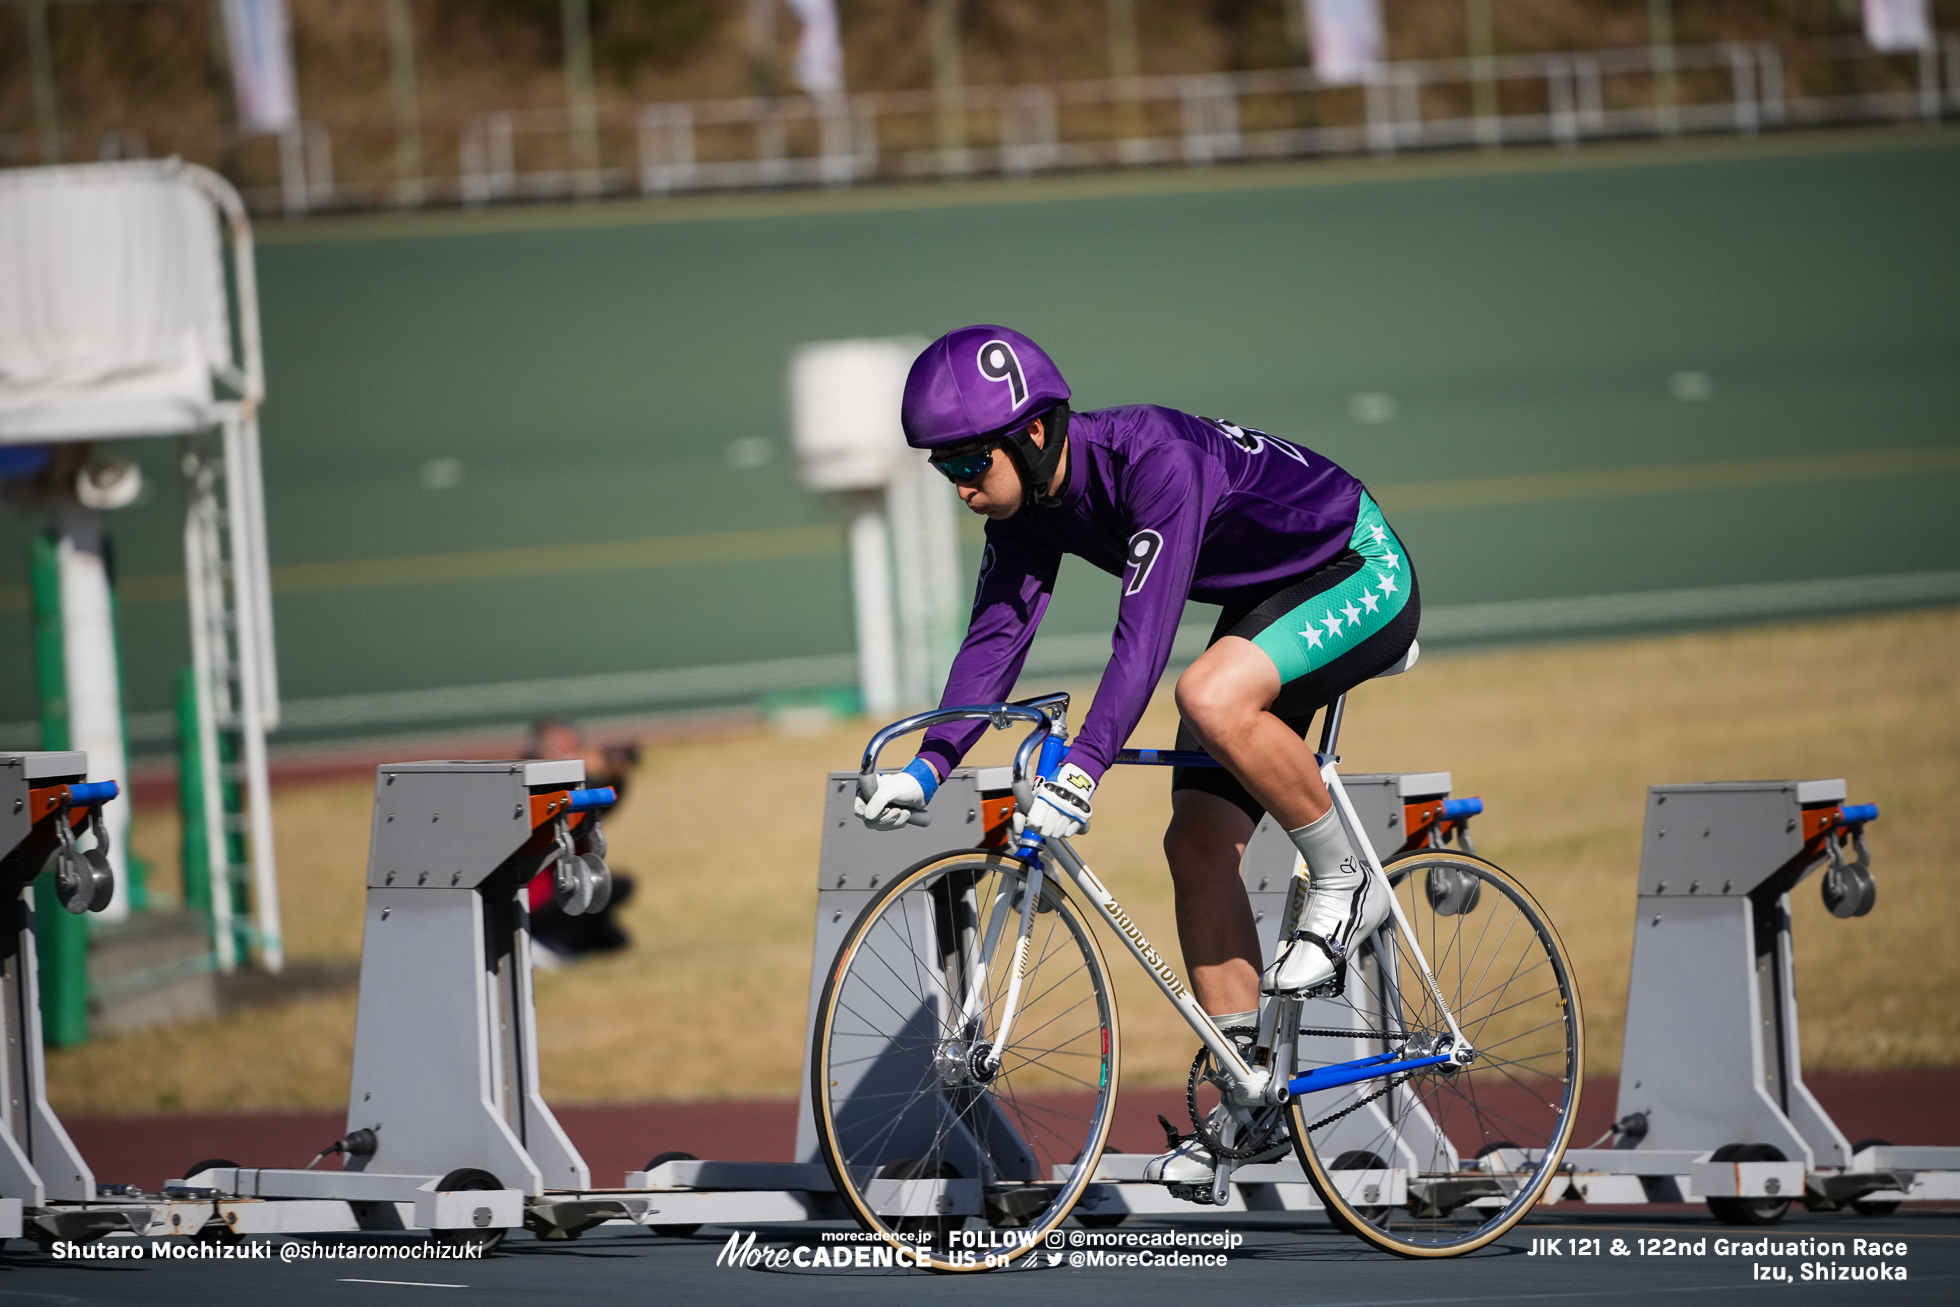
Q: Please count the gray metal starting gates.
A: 5